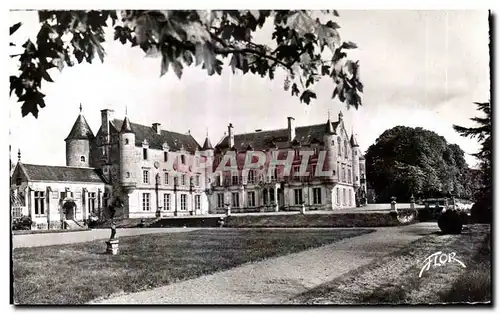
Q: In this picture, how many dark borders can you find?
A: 2